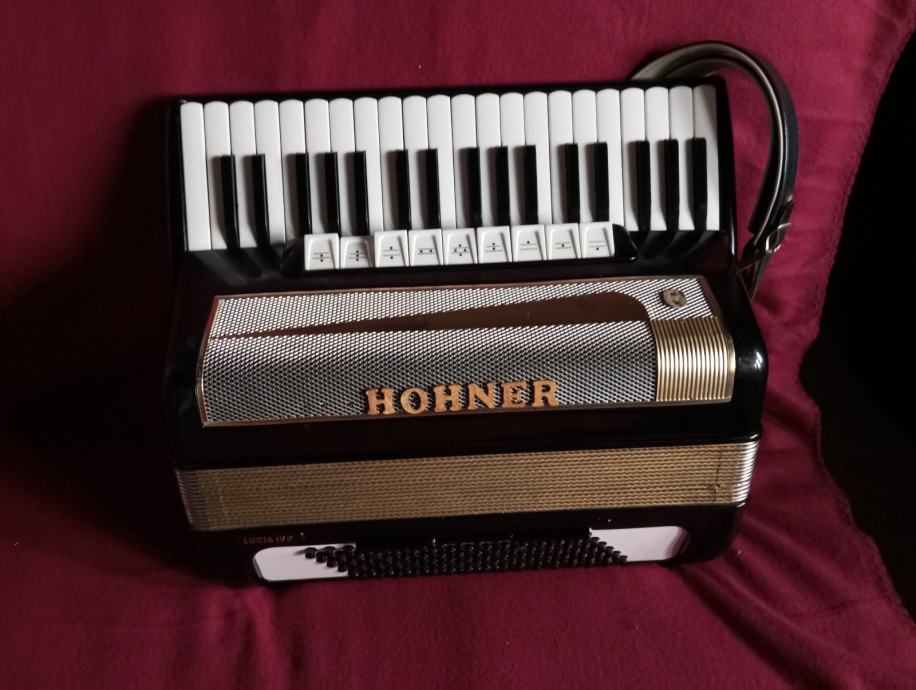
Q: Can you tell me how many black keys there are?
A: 15